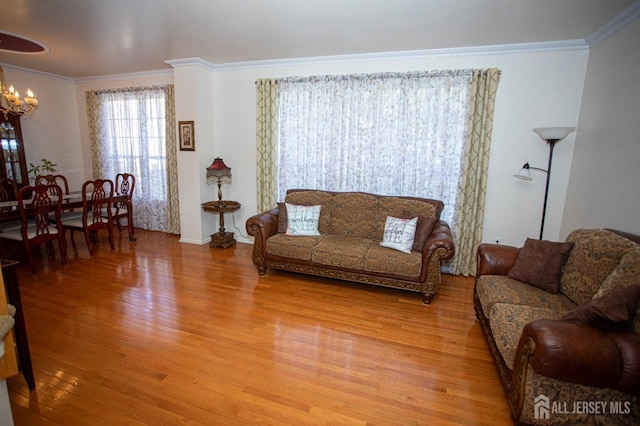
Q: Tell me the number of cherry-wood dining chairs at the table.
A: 5